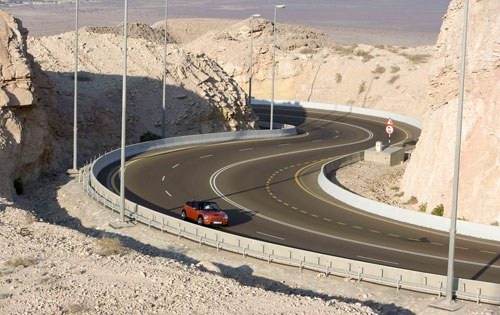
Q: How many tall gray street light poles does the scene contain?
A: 6